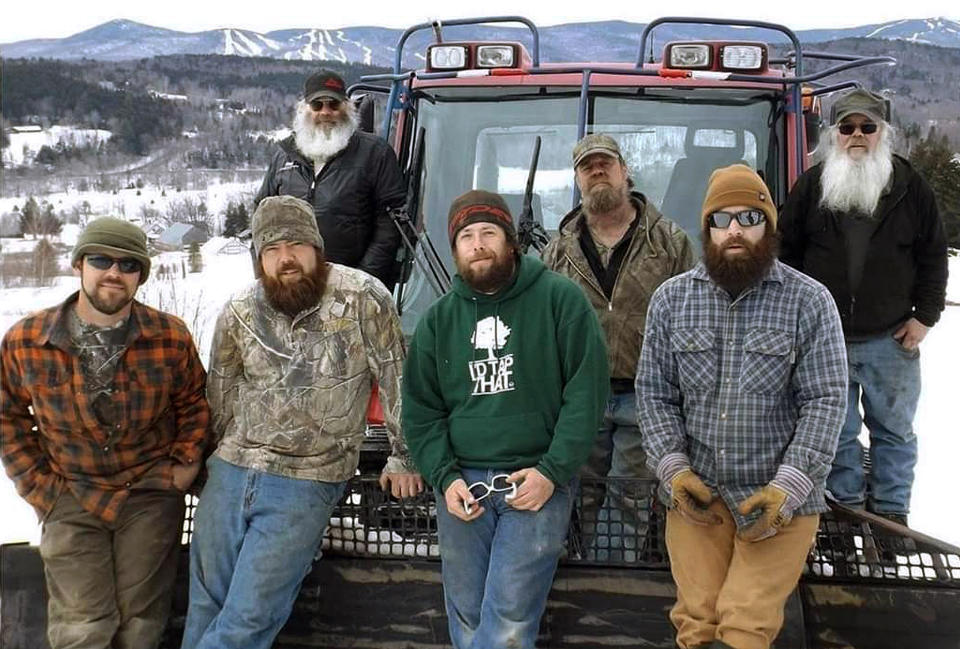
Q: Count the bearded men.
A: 7